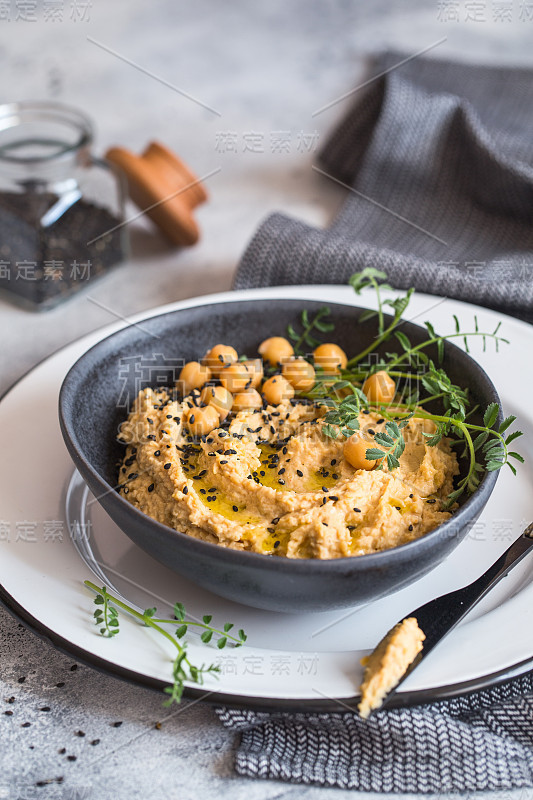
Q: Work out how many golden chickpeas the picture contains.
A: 13